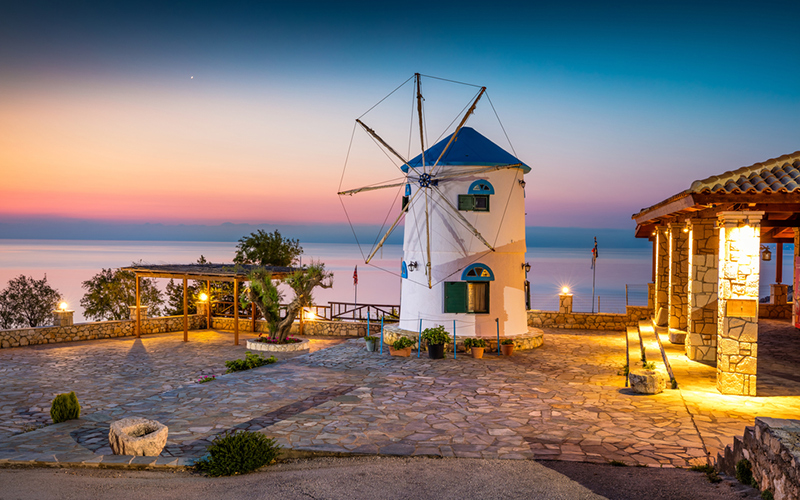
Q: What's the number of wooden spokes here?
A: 8